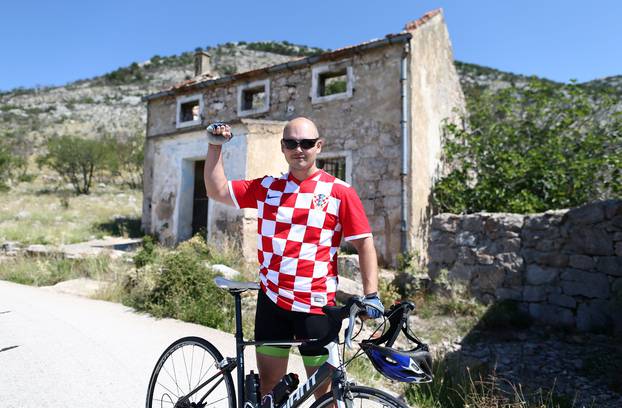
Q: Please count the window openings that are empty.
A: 3